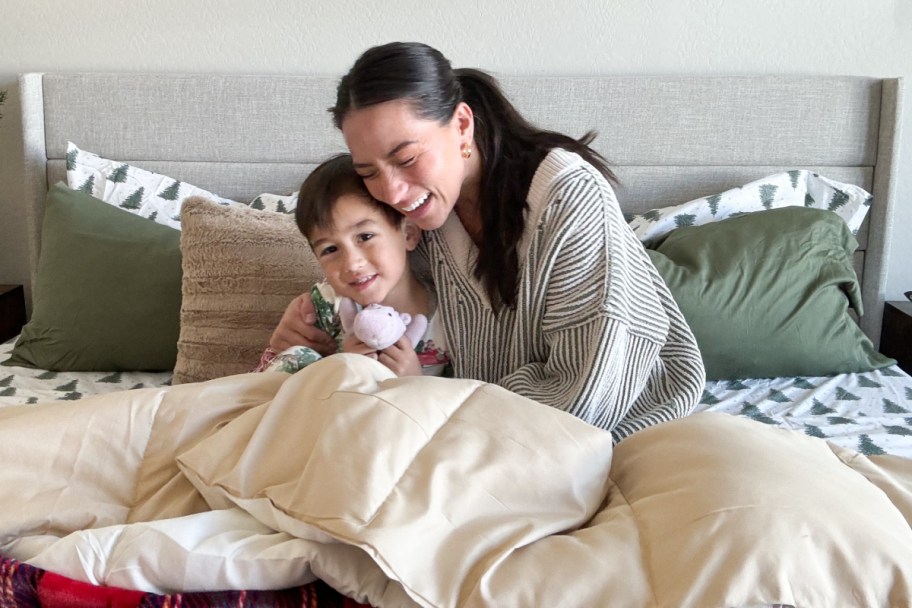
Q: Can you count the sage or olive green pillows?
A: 2